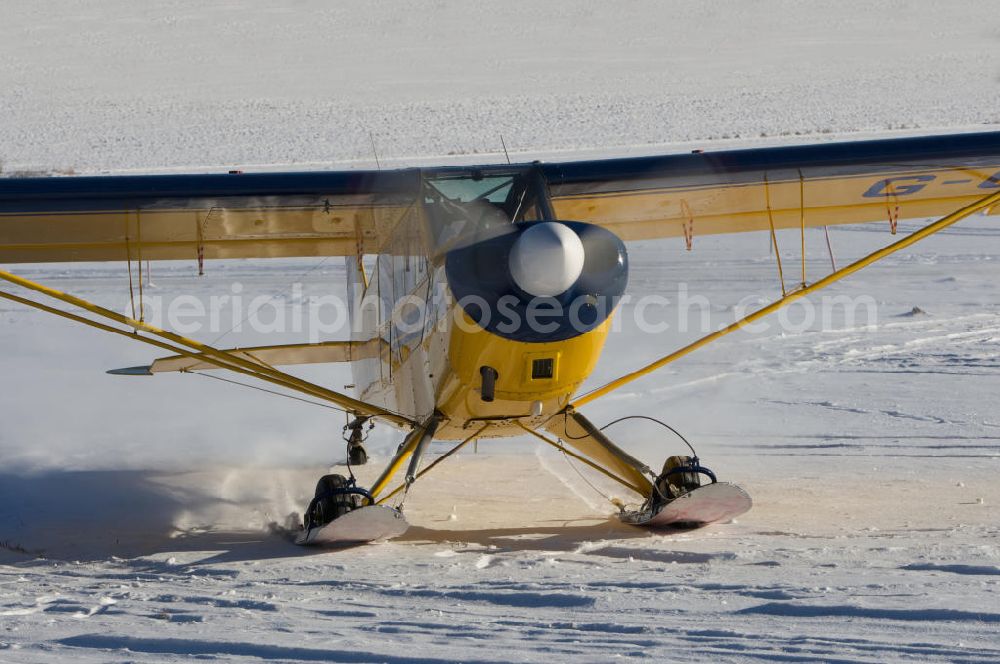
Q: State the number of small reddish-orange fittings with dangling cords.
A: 4